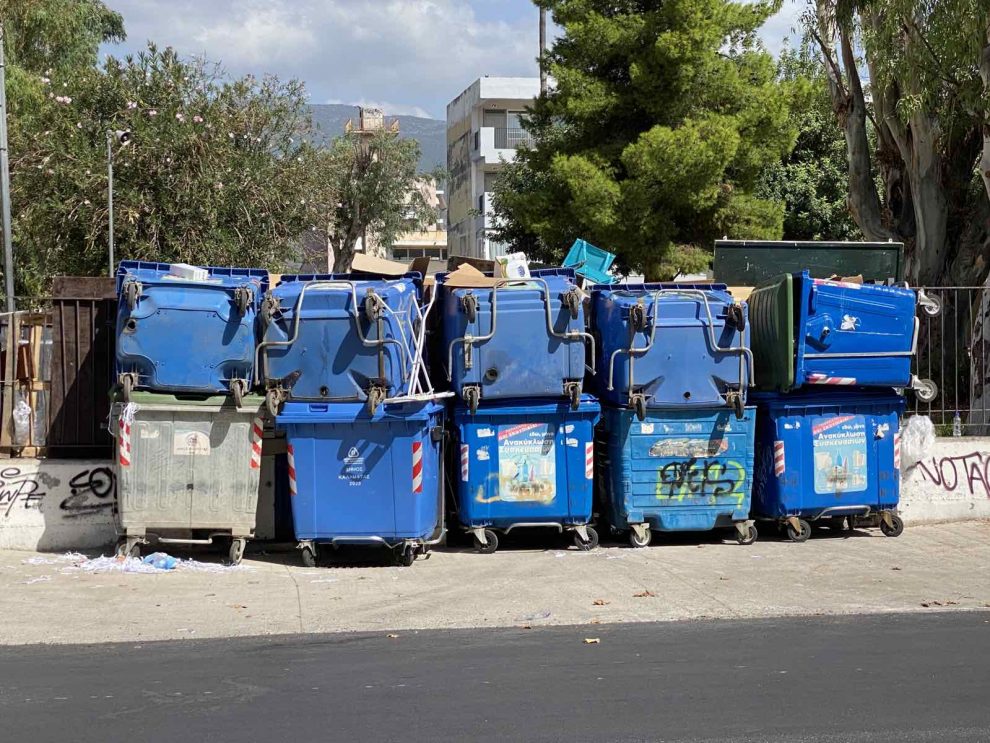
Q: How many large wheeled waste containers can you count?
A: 10